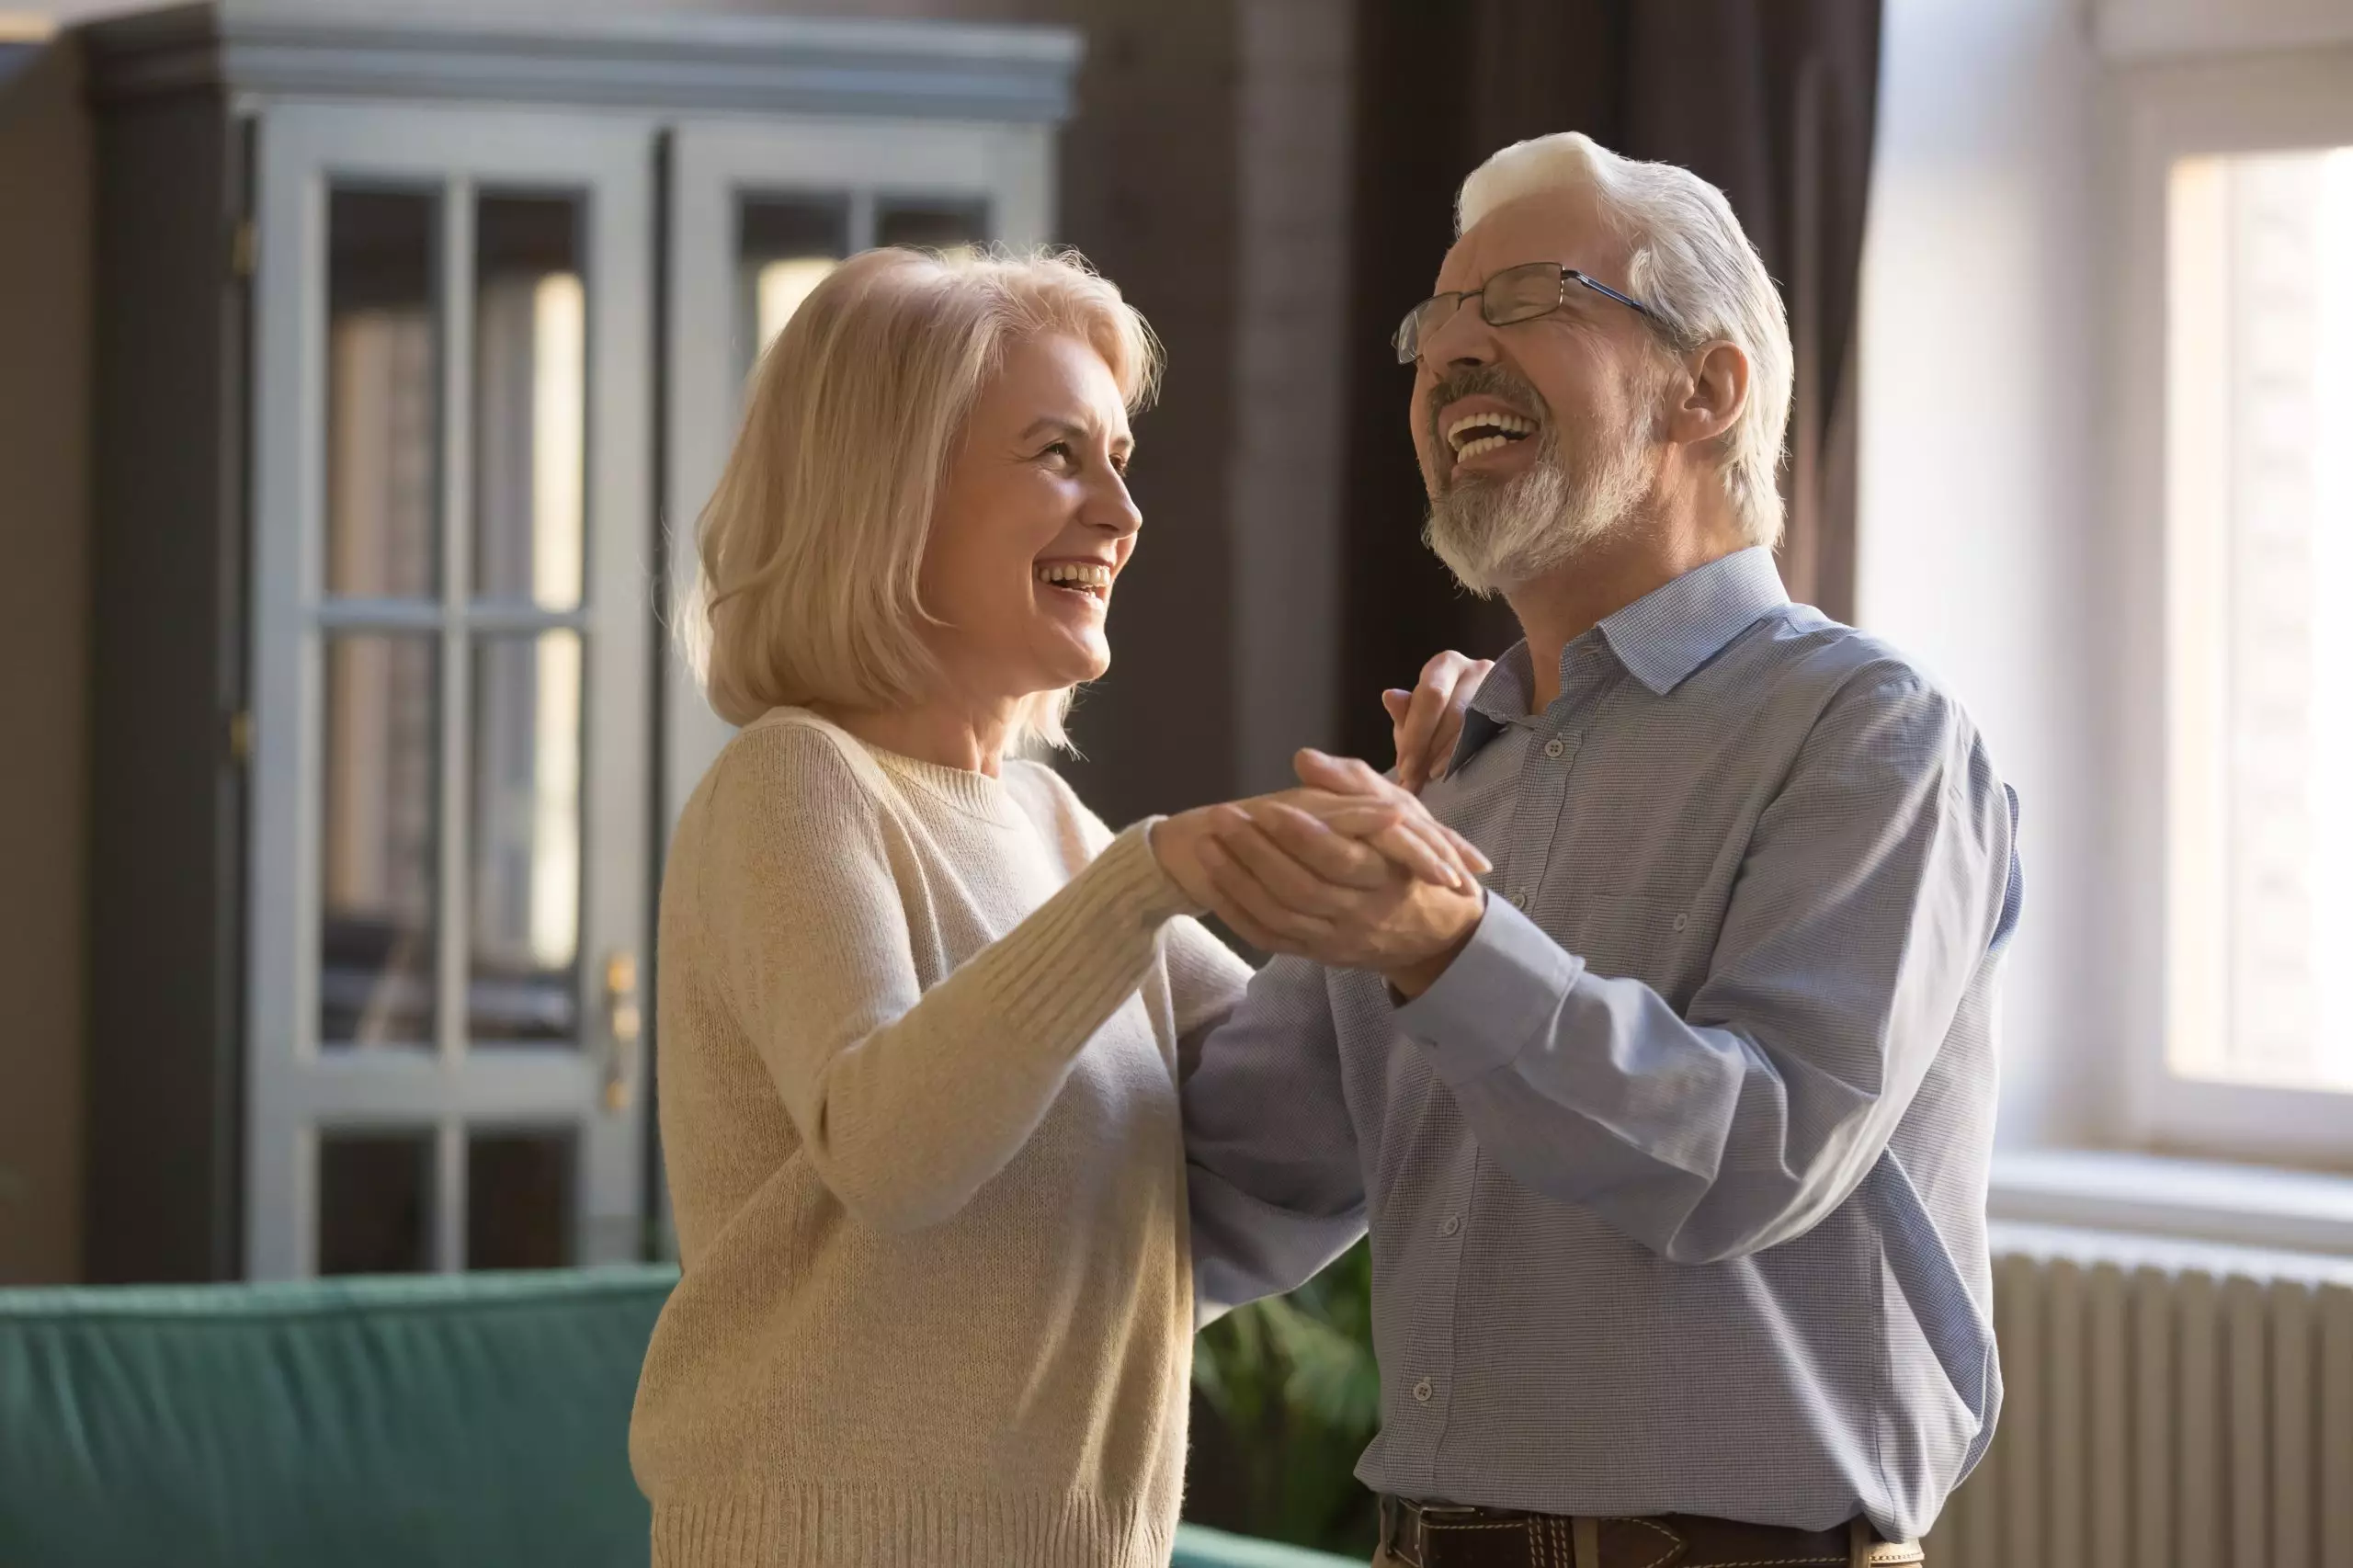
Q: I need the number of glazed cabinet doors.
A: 2